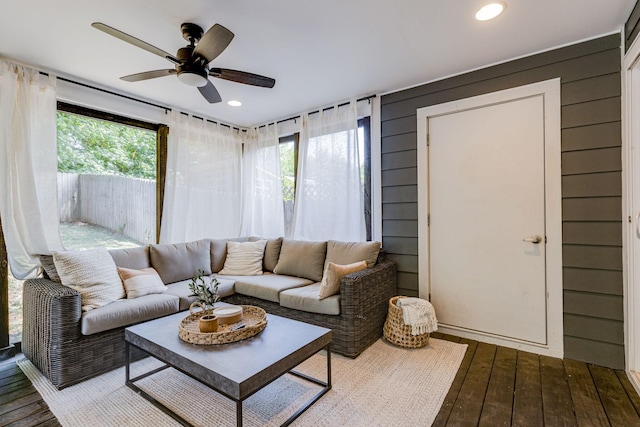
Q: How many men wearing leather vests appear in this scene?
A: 0